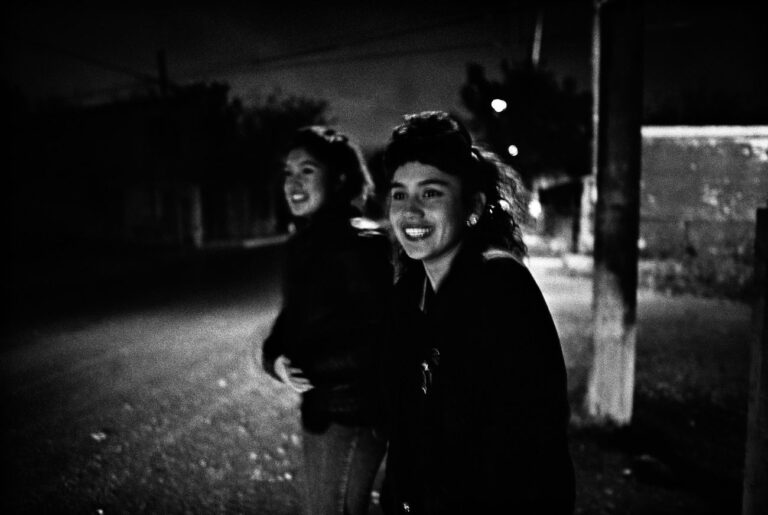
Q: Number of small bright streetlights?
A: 2